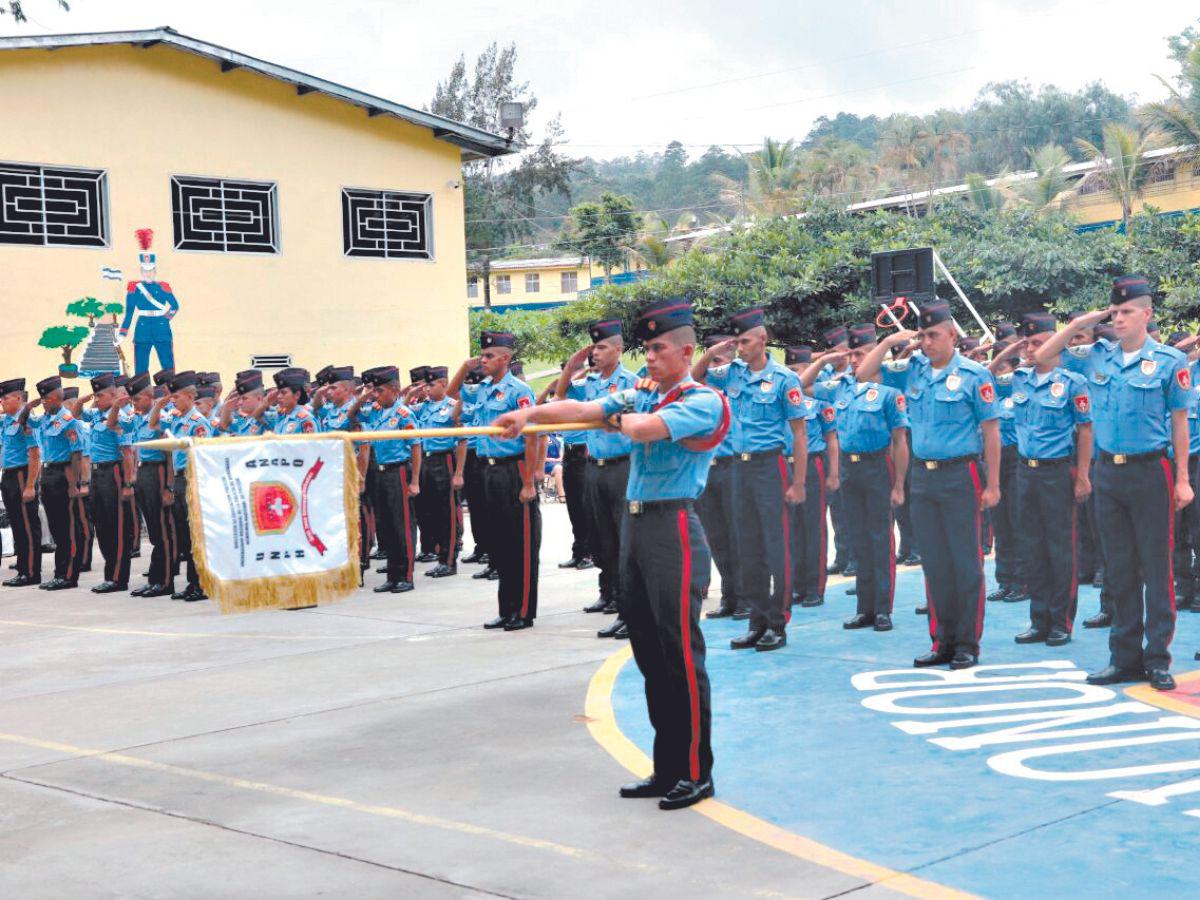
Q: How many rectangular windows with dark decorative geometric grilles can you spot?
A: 3